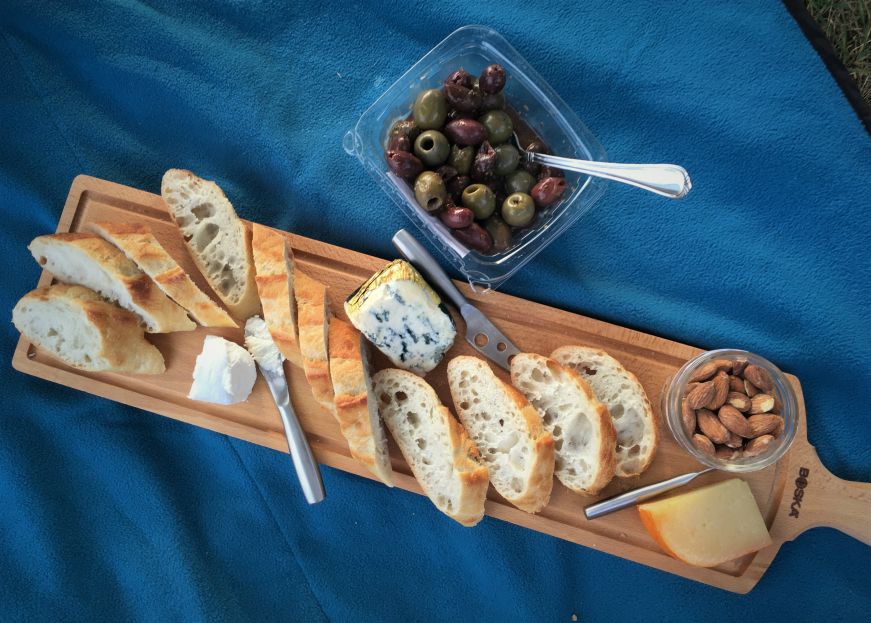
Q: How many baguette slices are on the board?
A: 11